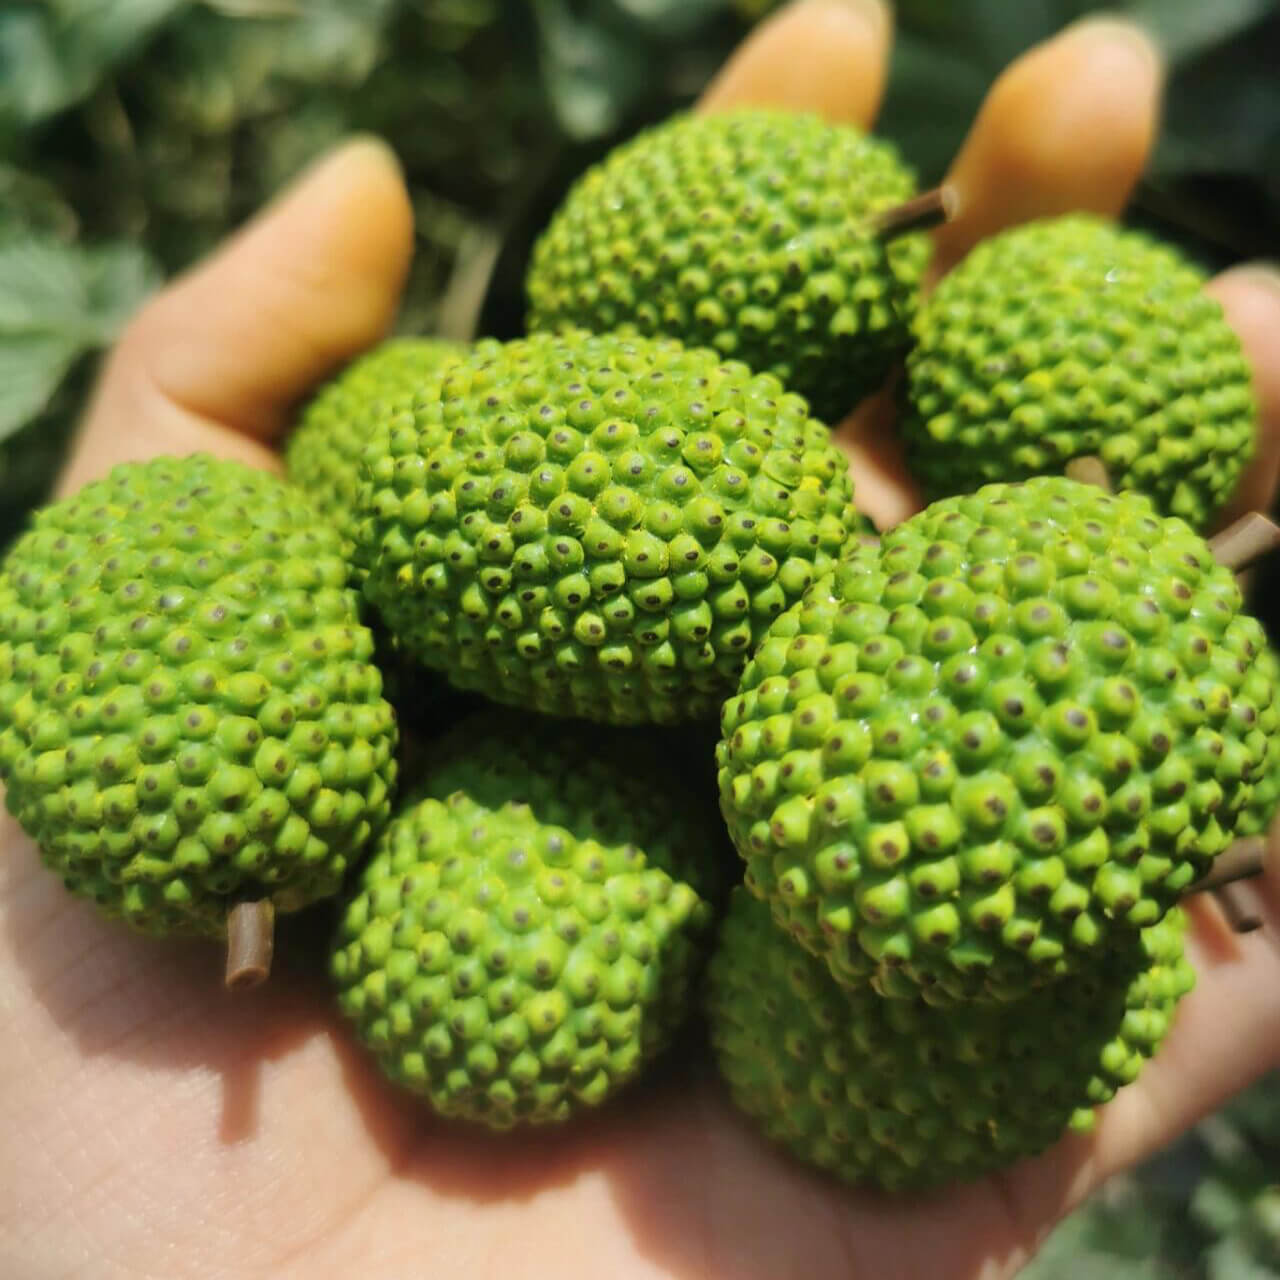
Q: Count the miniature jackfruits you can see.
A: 8